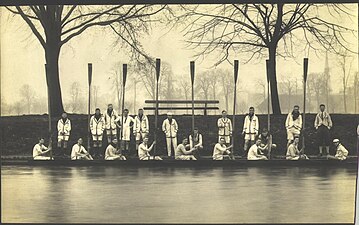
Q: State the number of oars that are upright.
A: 8